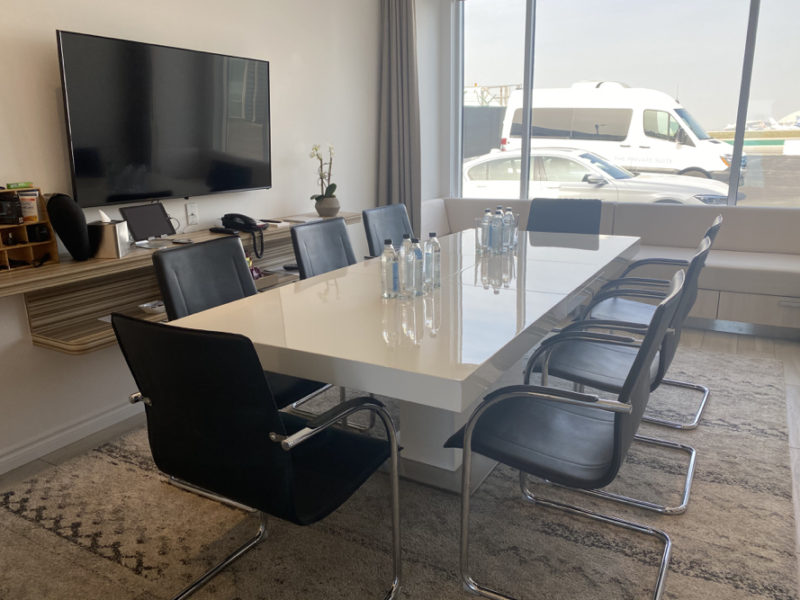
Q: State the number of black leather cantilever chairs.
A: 8